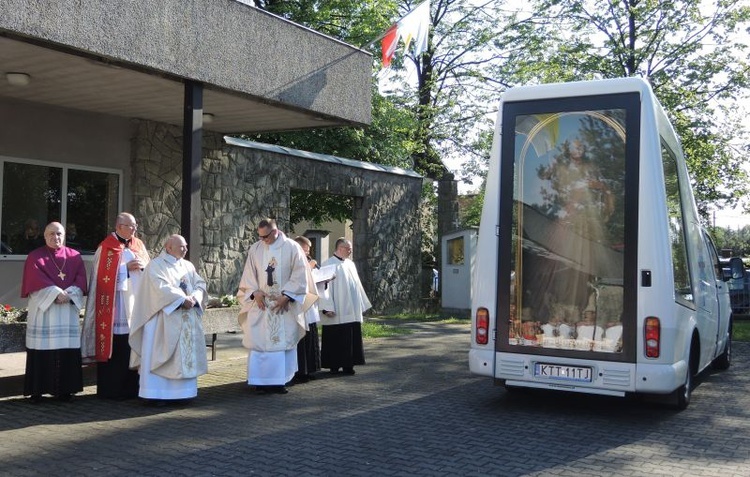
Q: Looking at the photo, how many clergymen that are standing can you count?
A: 6